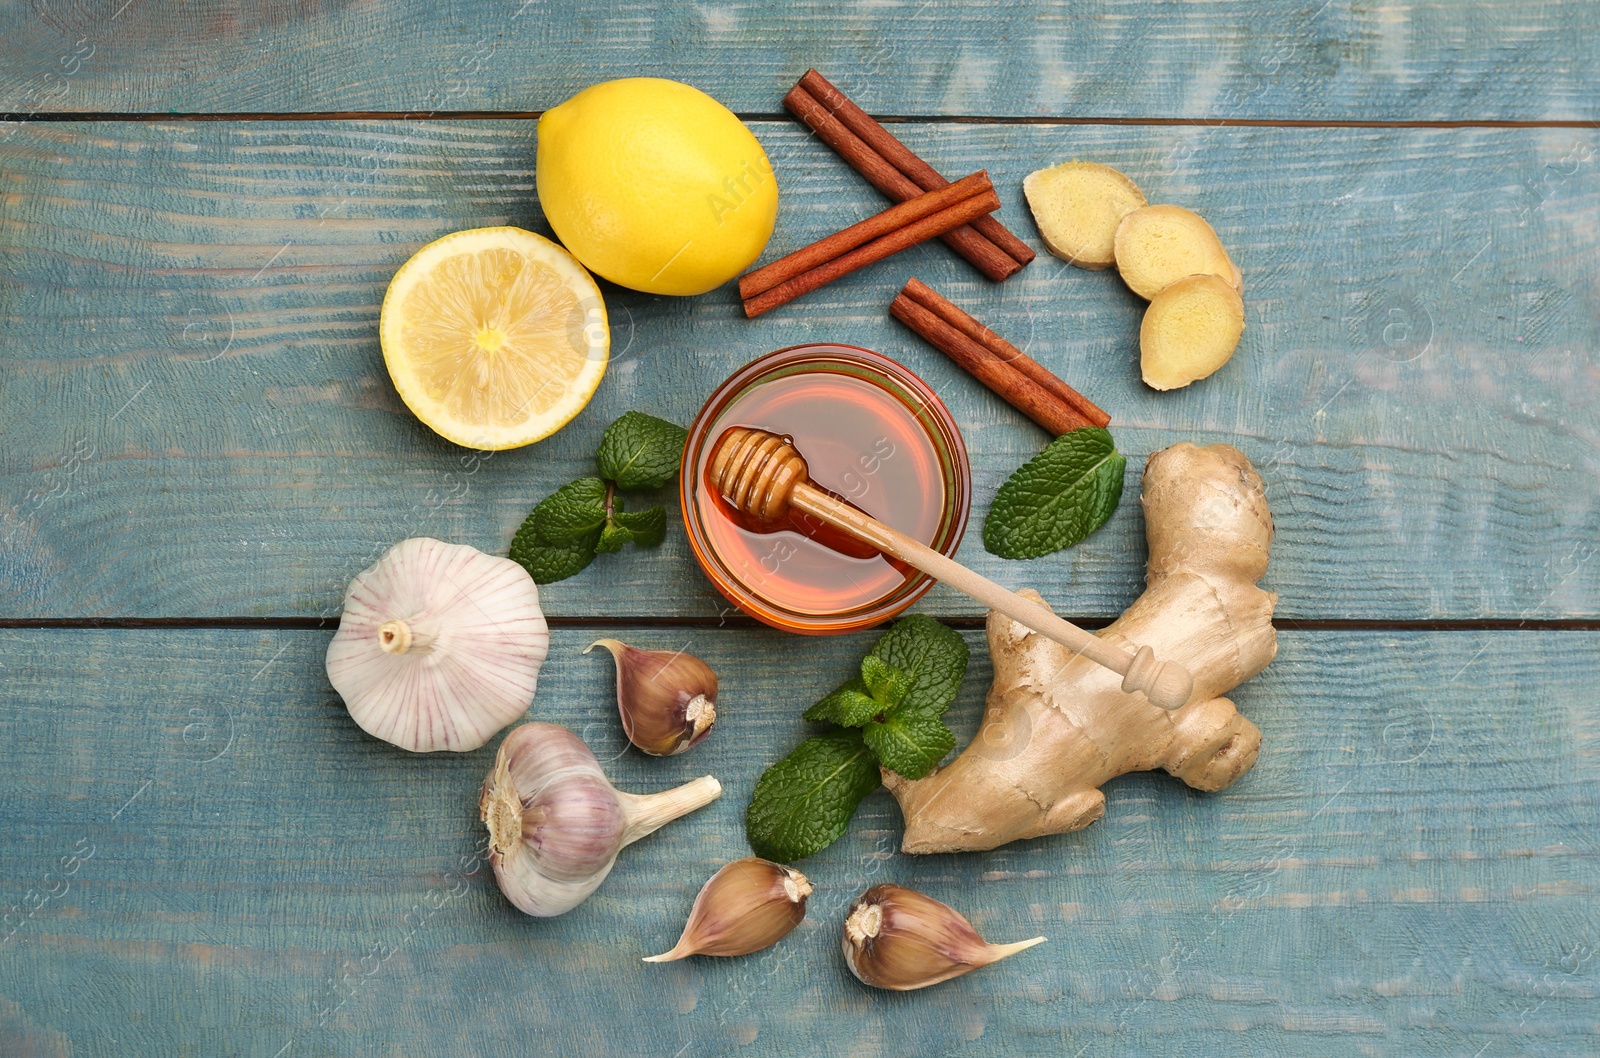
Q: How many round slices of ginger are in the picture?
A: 3